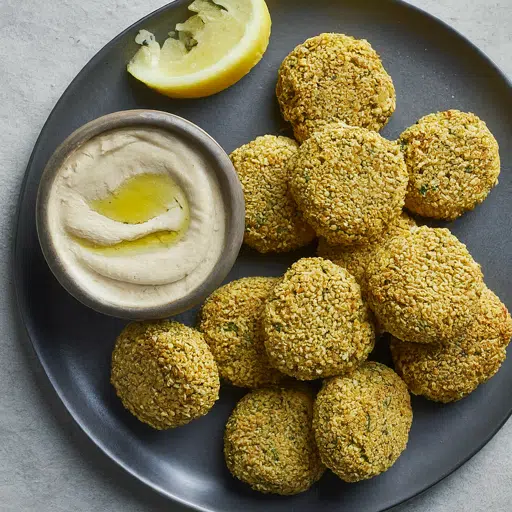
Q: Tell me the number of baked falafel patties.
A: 12